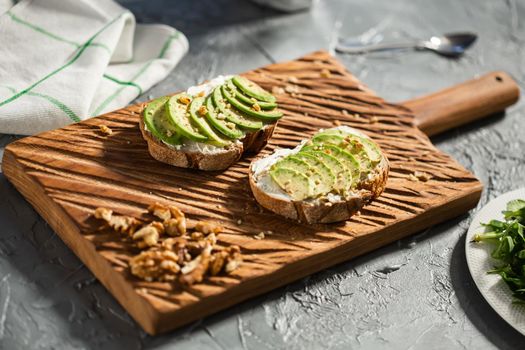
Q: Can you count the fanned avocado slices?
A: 15